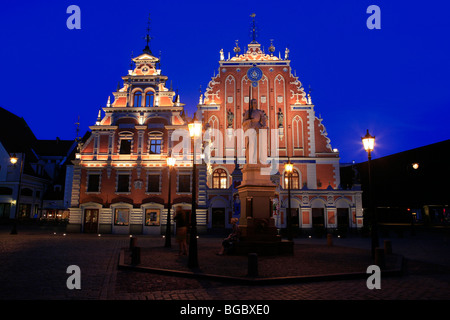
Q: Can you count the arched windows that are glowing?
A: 2